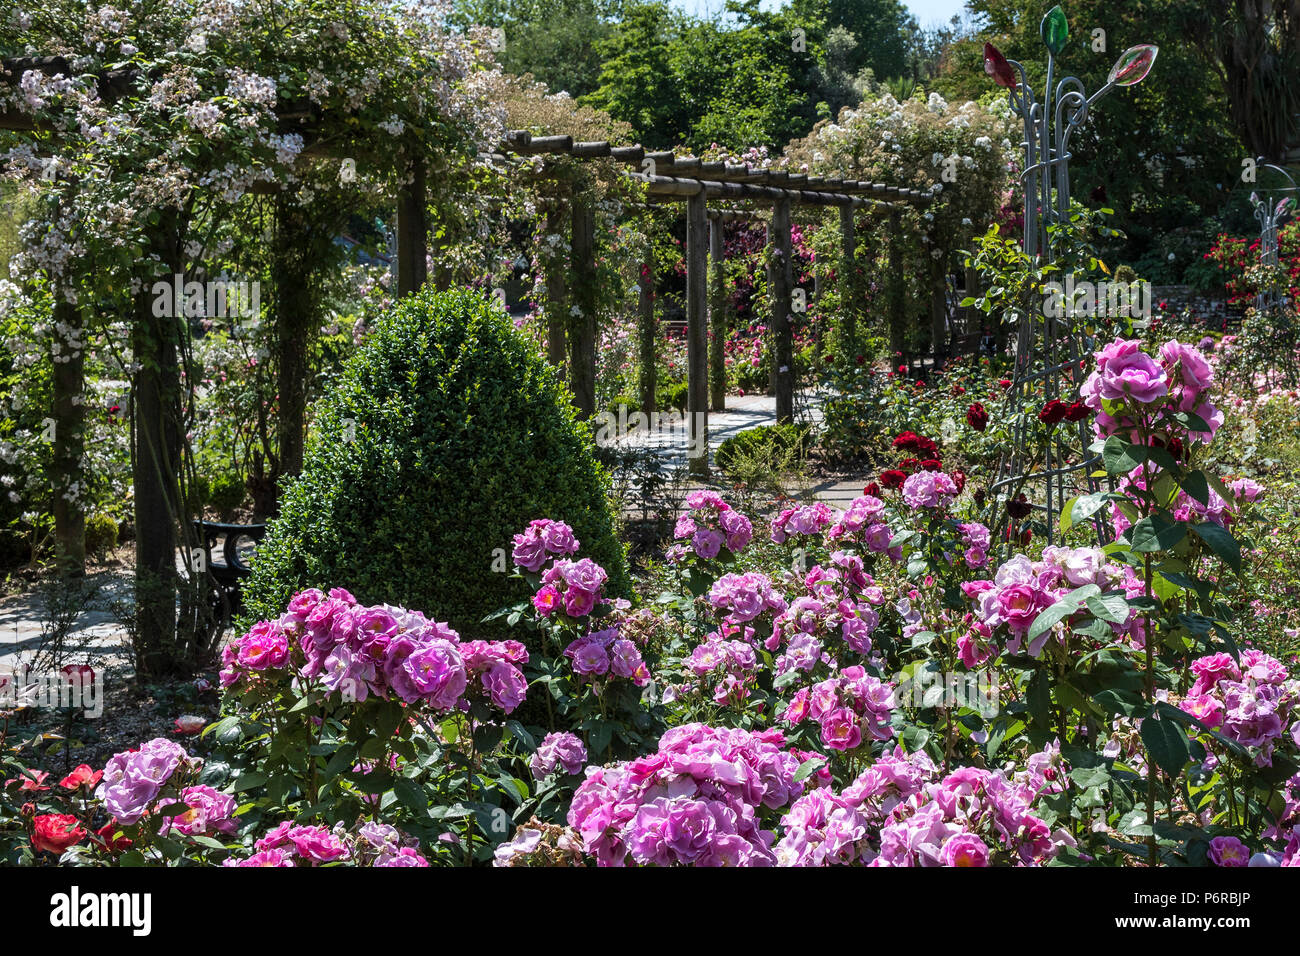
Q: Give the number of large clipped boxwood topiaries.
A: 1